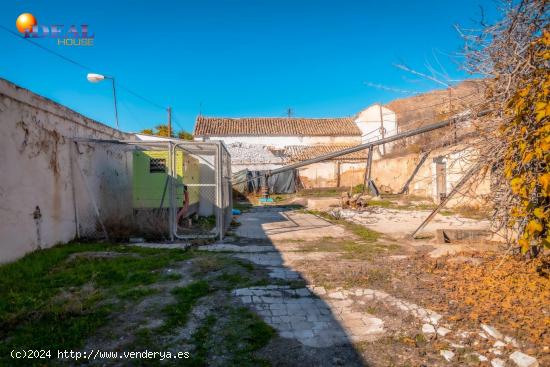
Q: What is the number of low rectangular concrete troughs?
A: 1